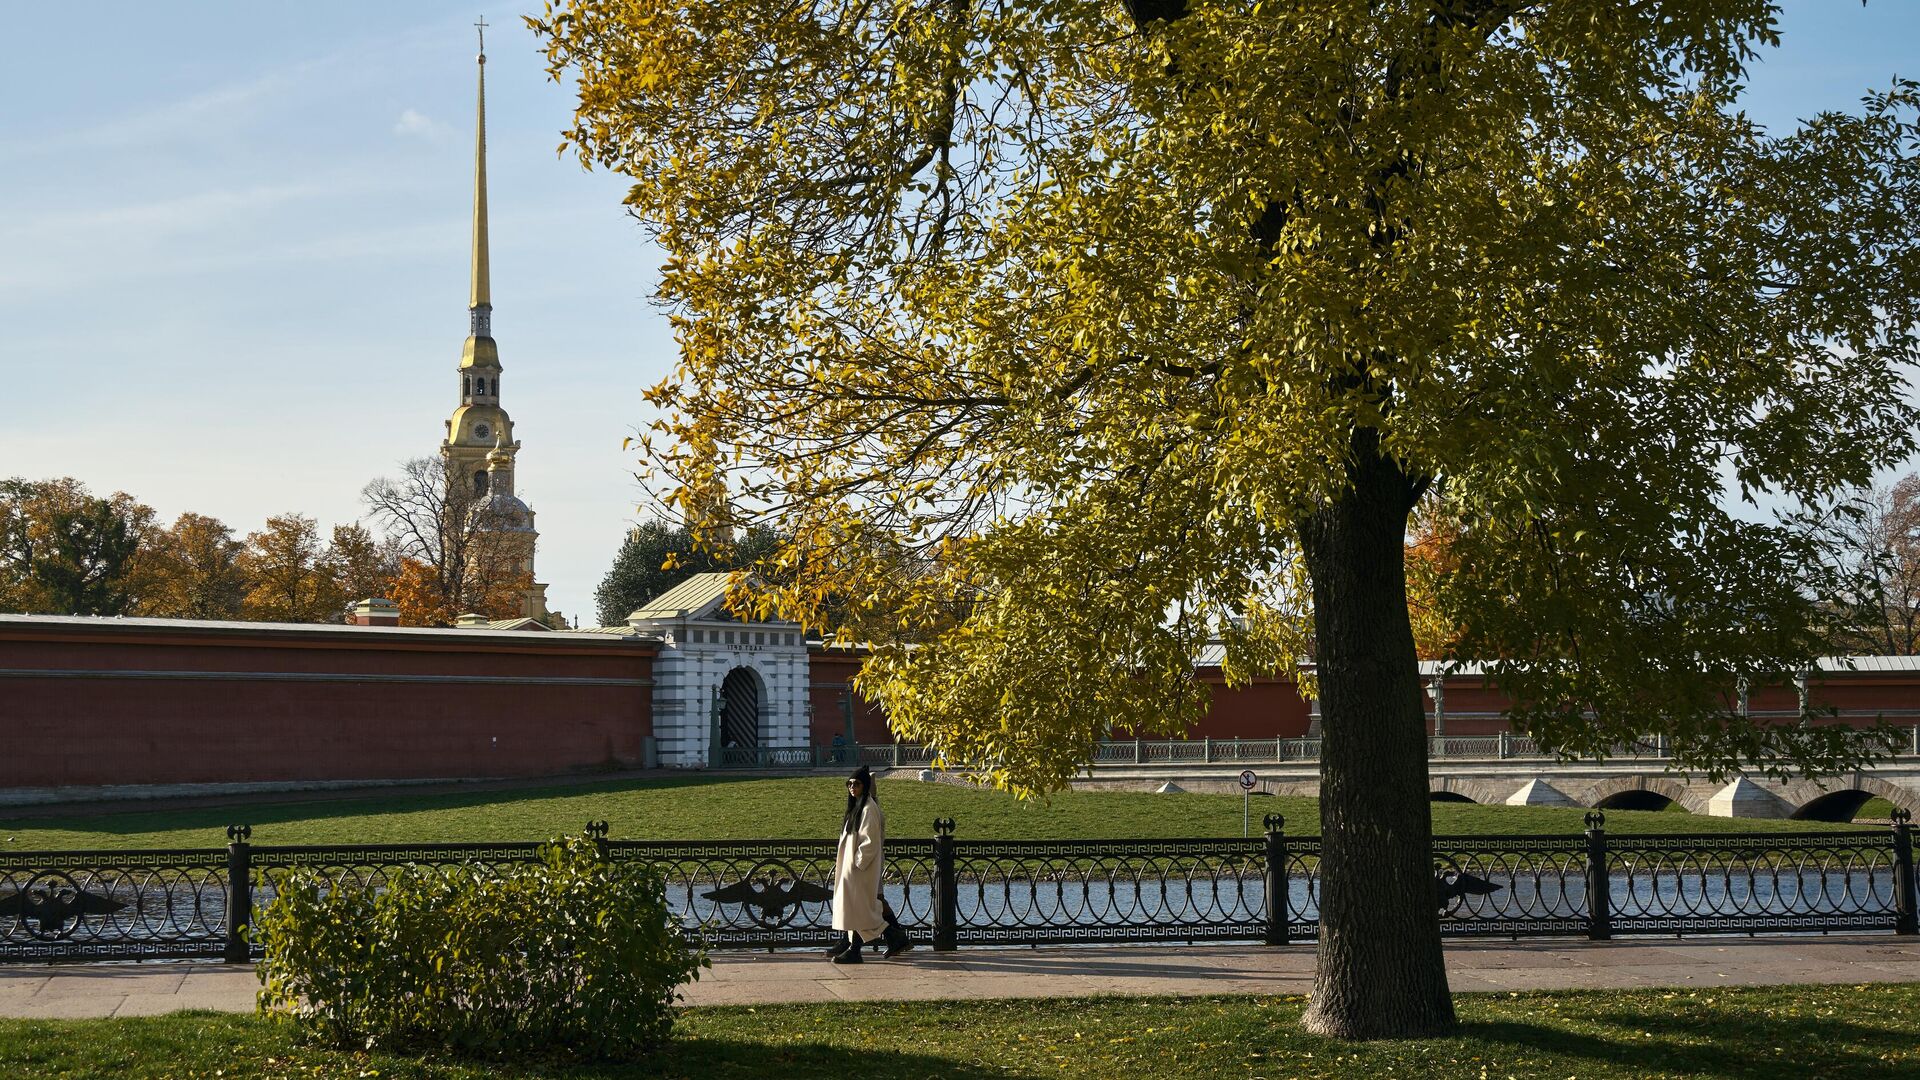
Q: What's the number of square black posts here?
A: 6